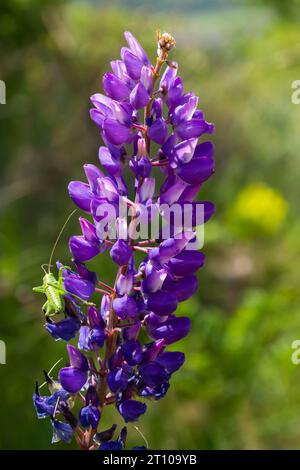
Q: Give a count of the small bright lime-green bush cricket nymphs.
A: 1